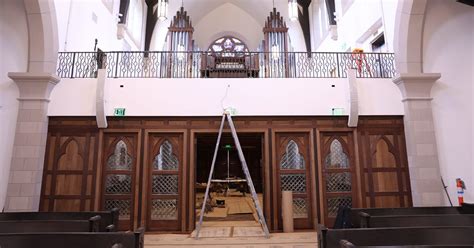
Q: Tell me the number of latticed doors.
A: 4